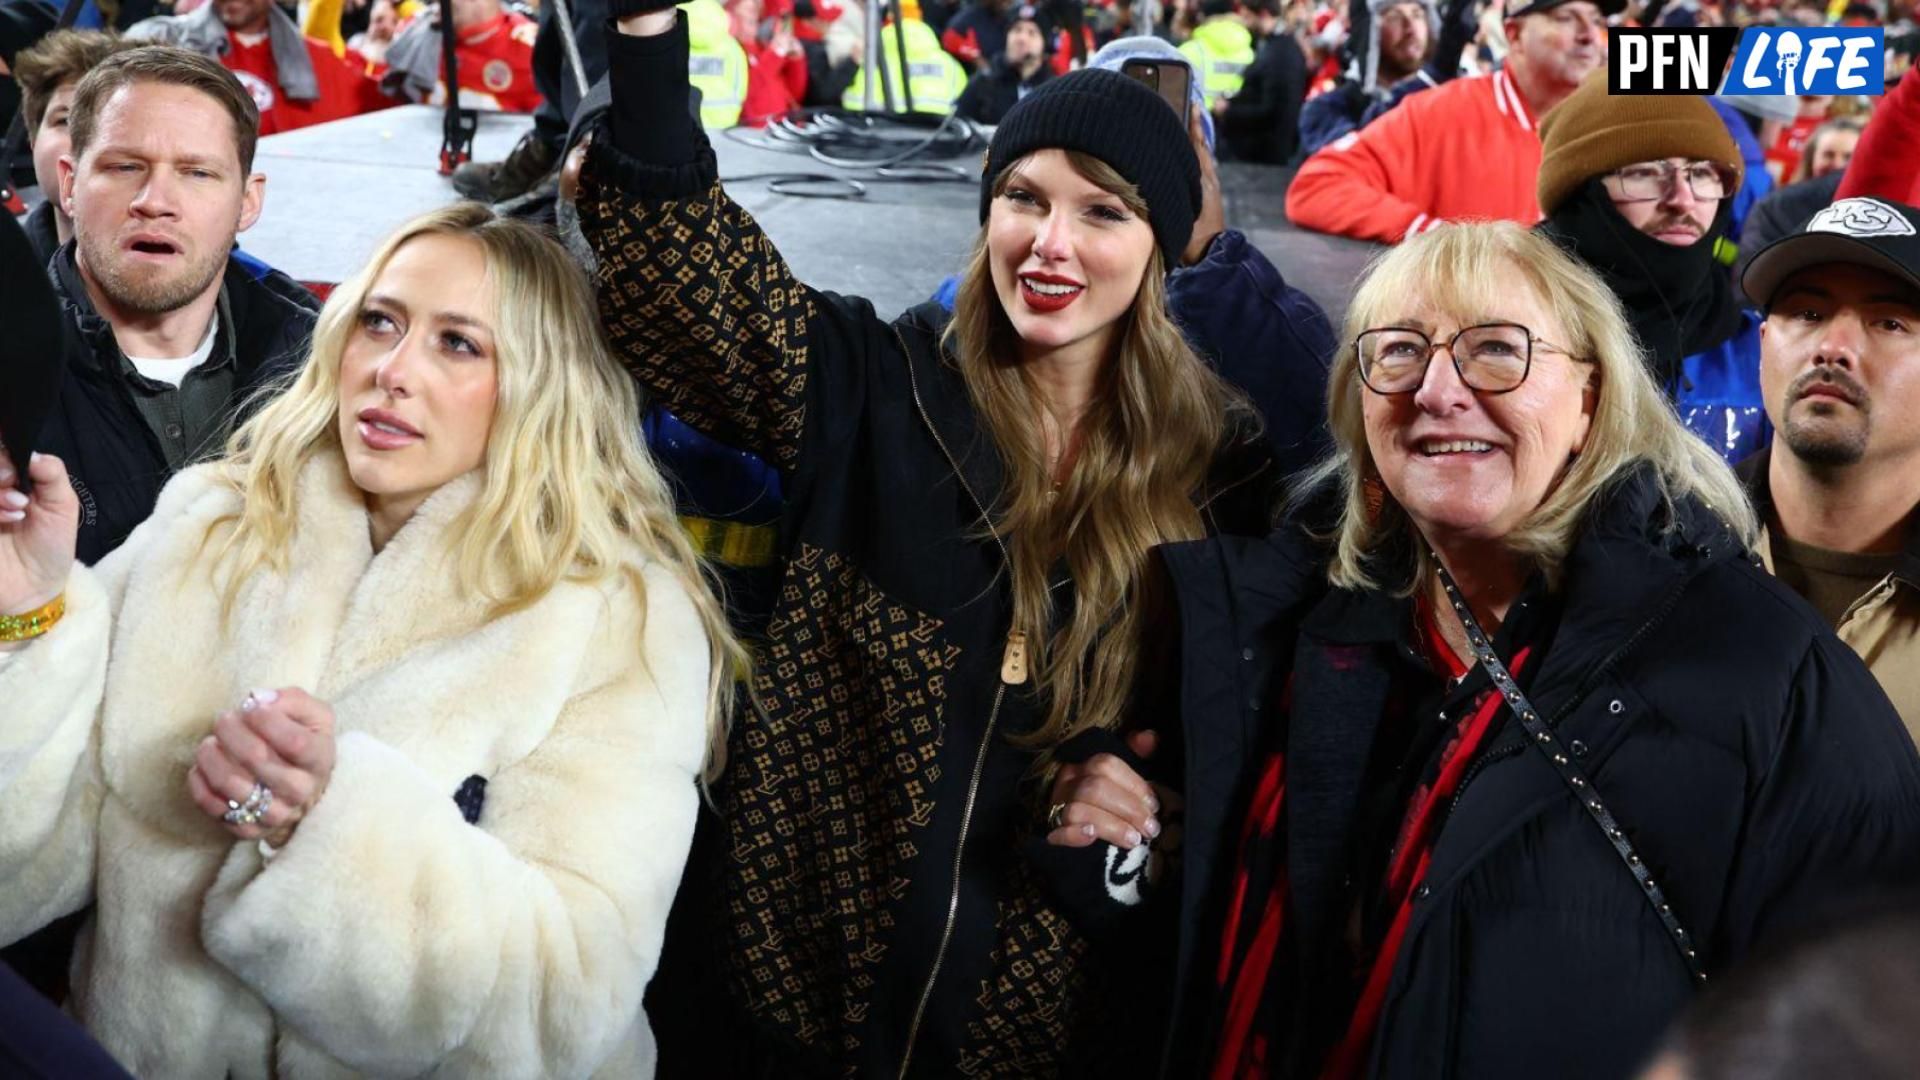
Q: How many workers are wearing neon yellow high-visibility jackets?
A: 3